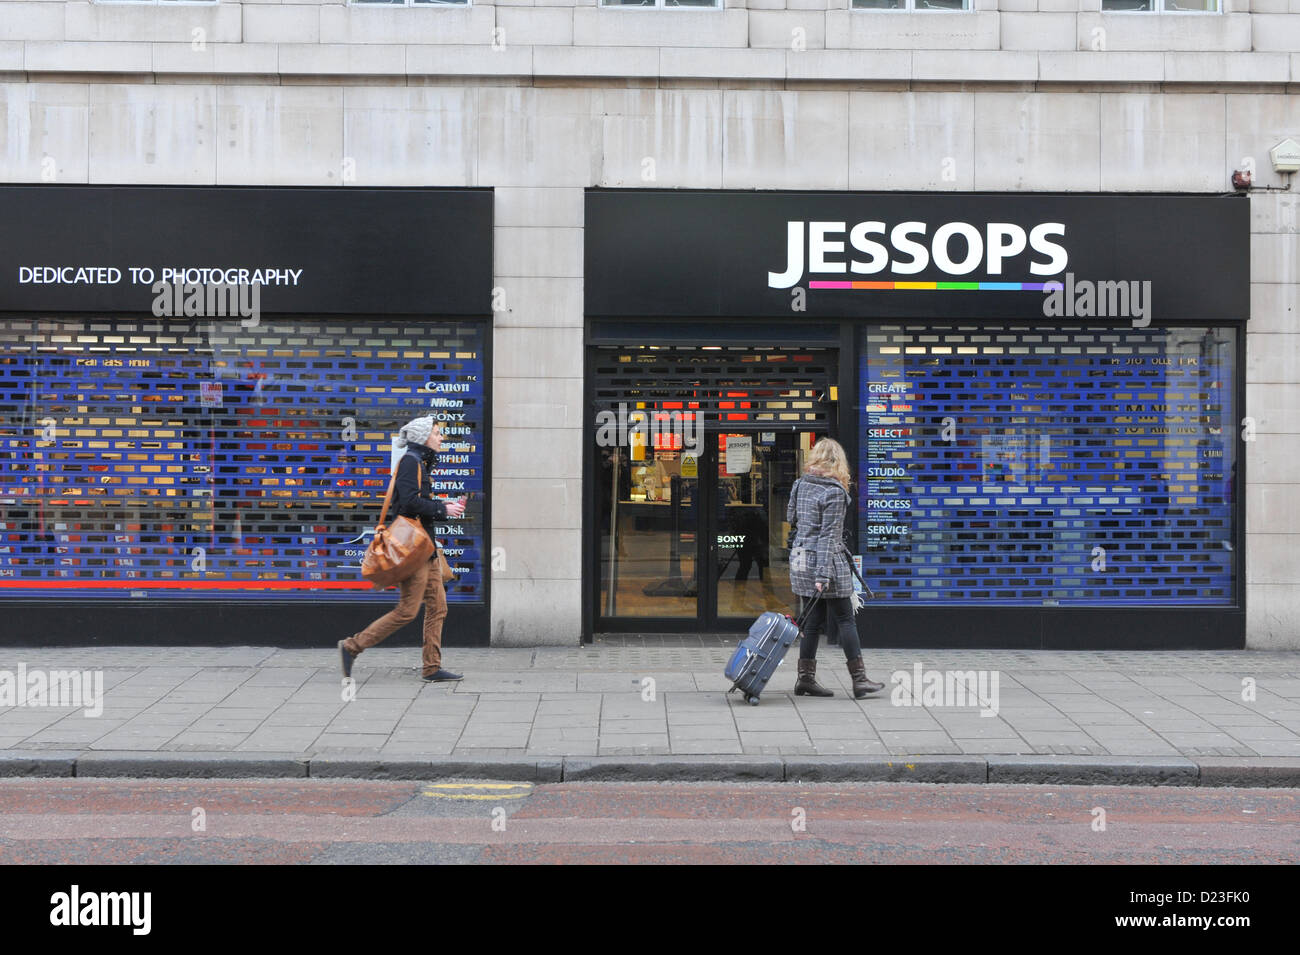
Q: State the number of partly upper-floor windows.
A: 5